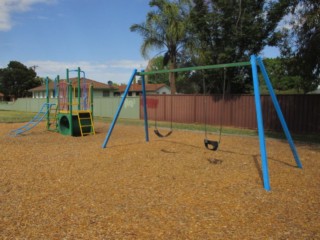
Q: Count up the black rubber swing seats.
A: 2